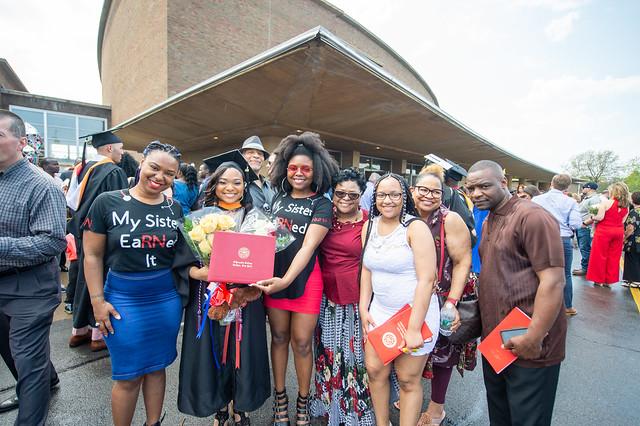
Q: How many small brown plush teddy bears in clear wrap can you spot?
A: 1